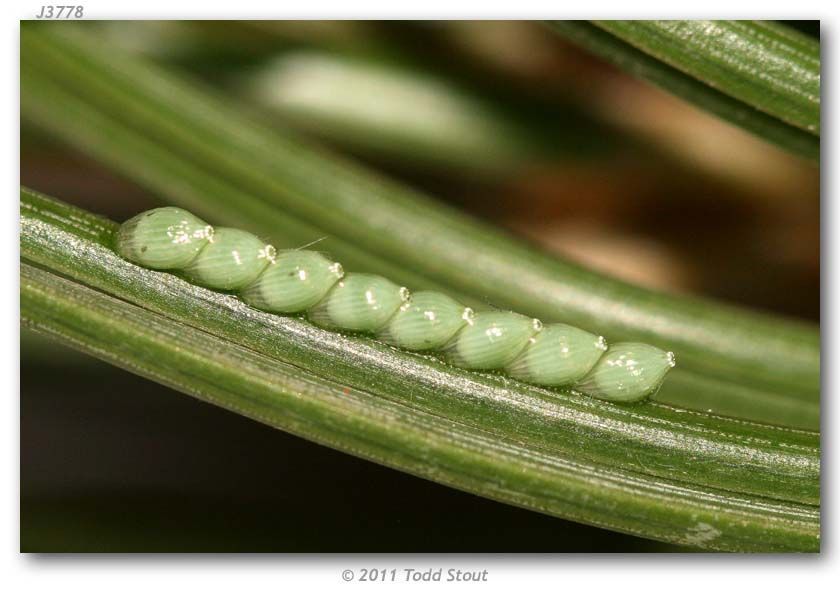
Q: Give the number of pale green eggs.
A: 8